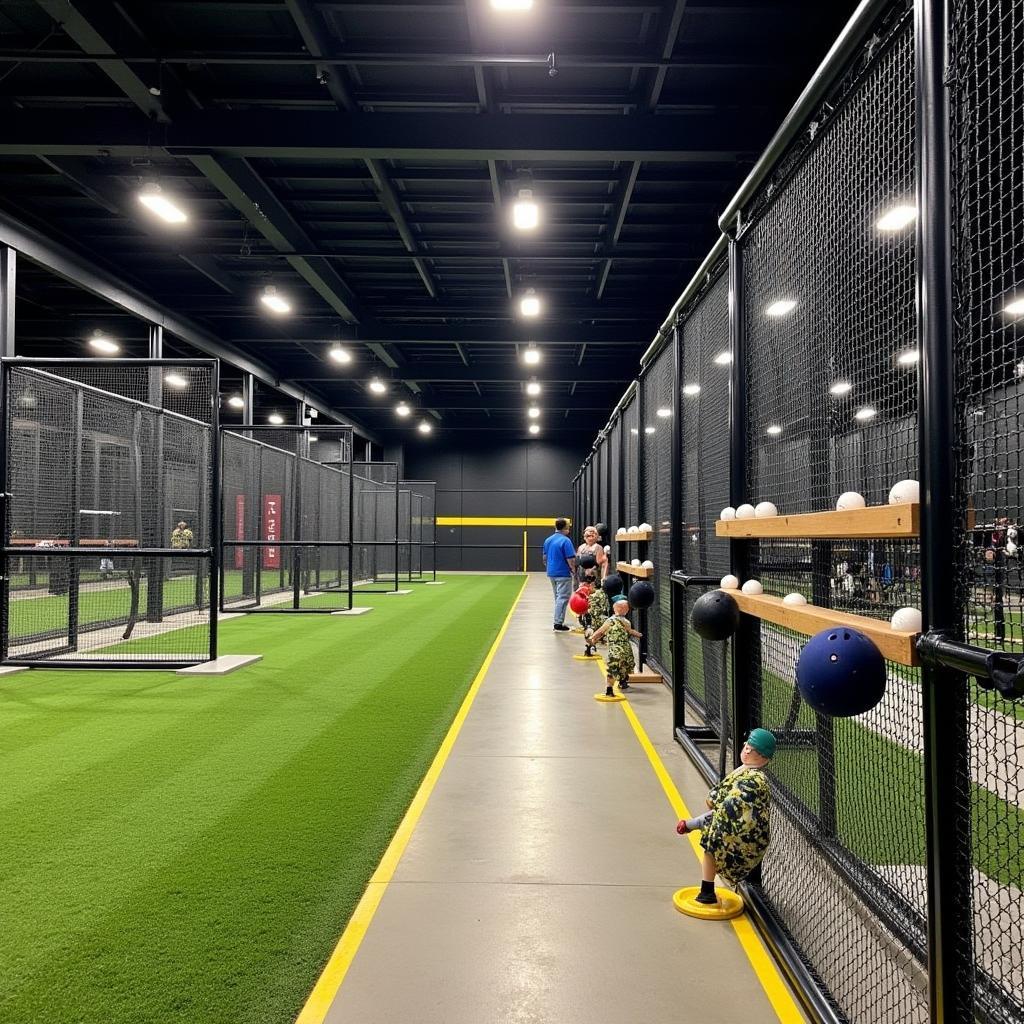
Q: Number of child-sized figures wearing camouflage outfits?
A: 3